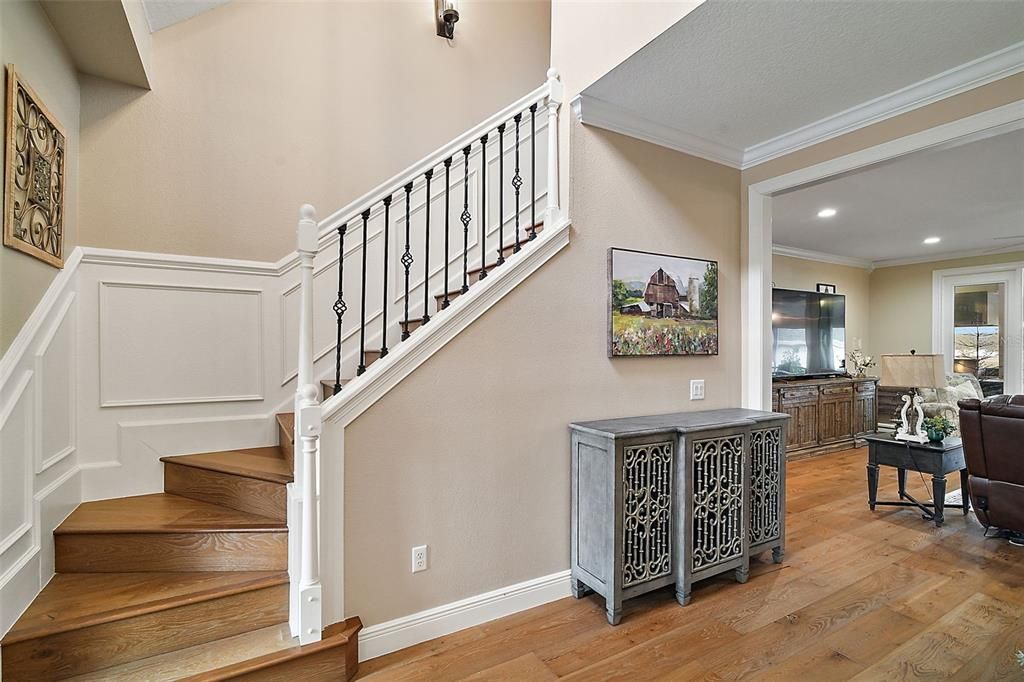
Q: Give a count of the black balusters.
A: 11